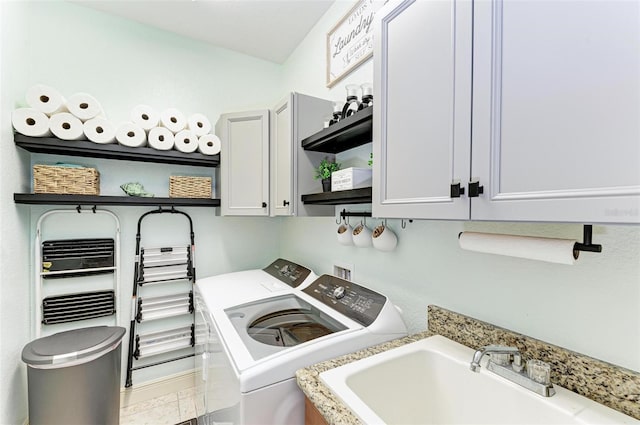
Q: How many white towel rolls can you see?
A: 13